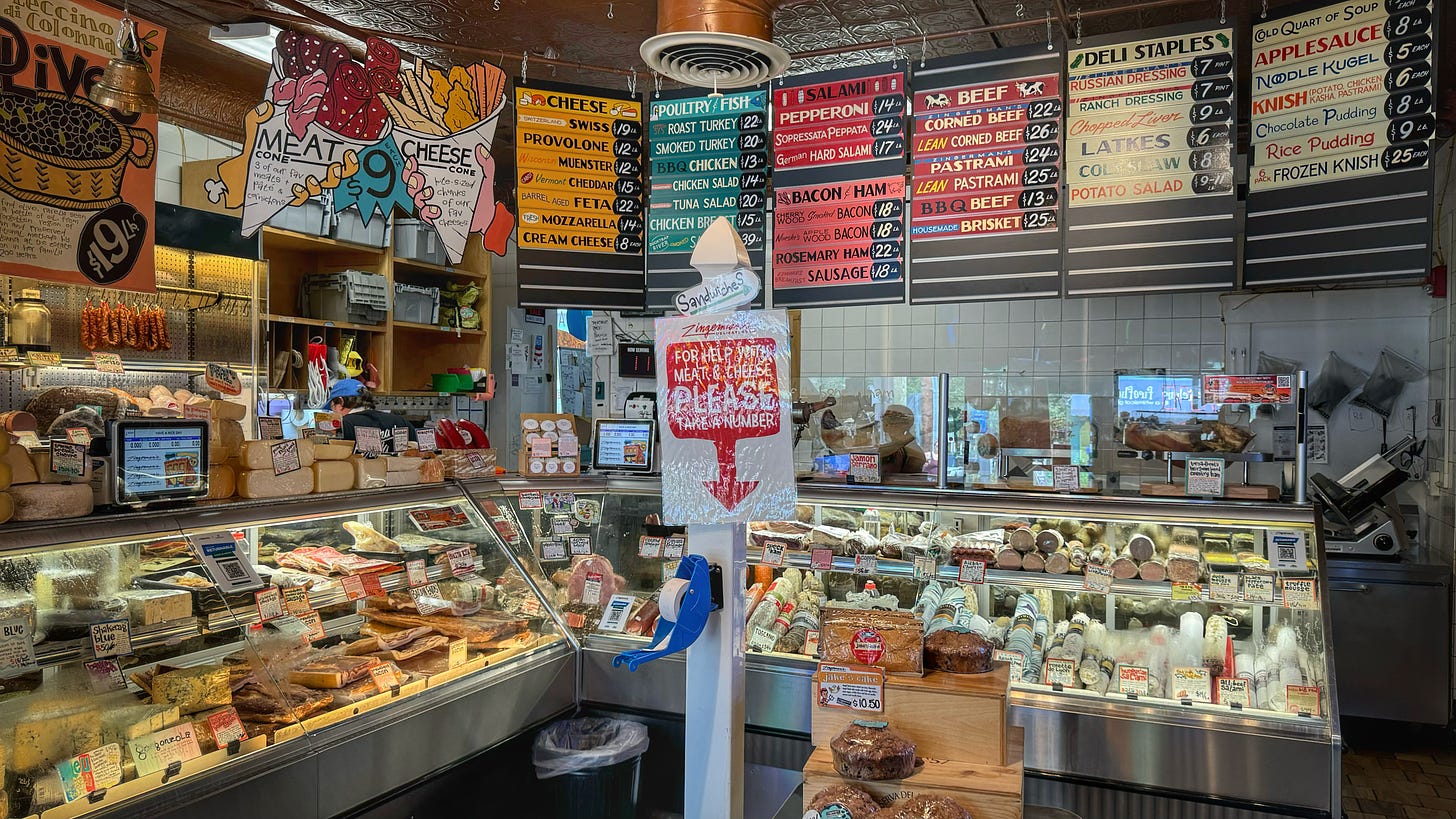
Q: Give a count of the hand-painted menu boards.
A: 6